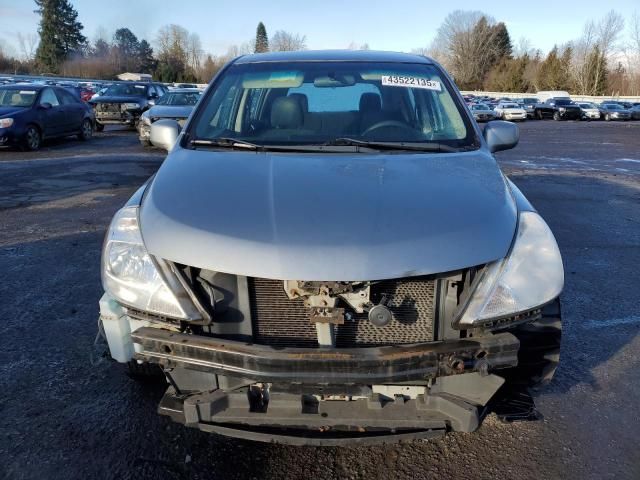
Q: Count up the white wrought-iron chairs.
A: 0